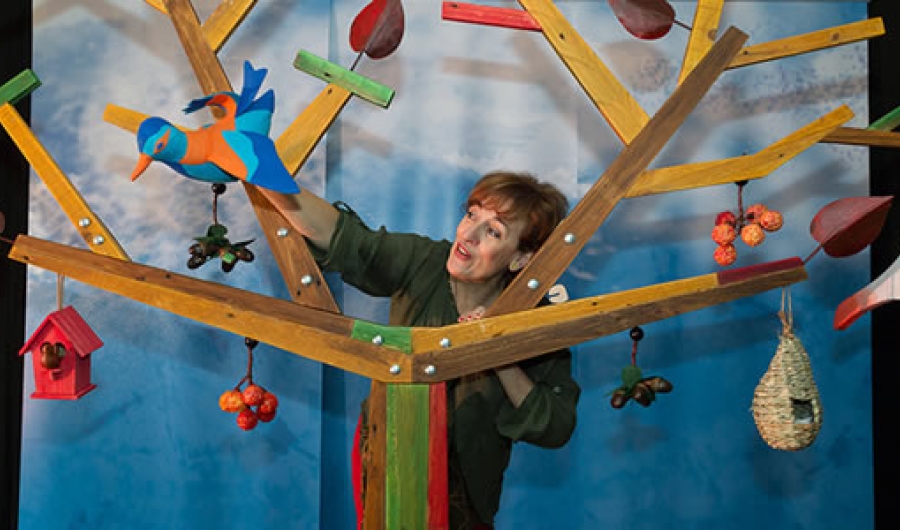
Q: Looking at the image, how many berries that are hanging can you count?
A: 11